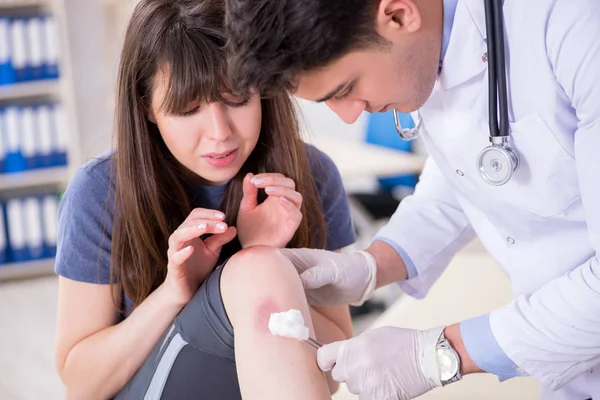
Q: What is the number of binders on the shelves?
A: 13